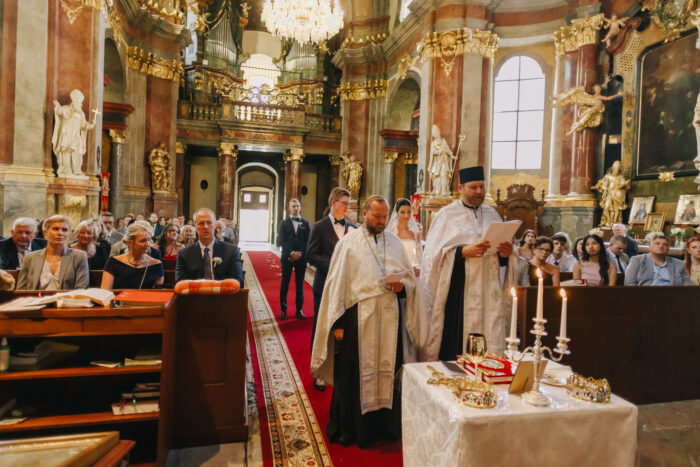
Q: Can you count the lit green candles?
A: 0